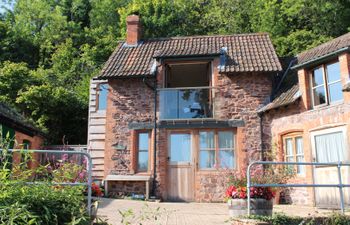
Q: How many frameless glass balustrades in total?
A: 1